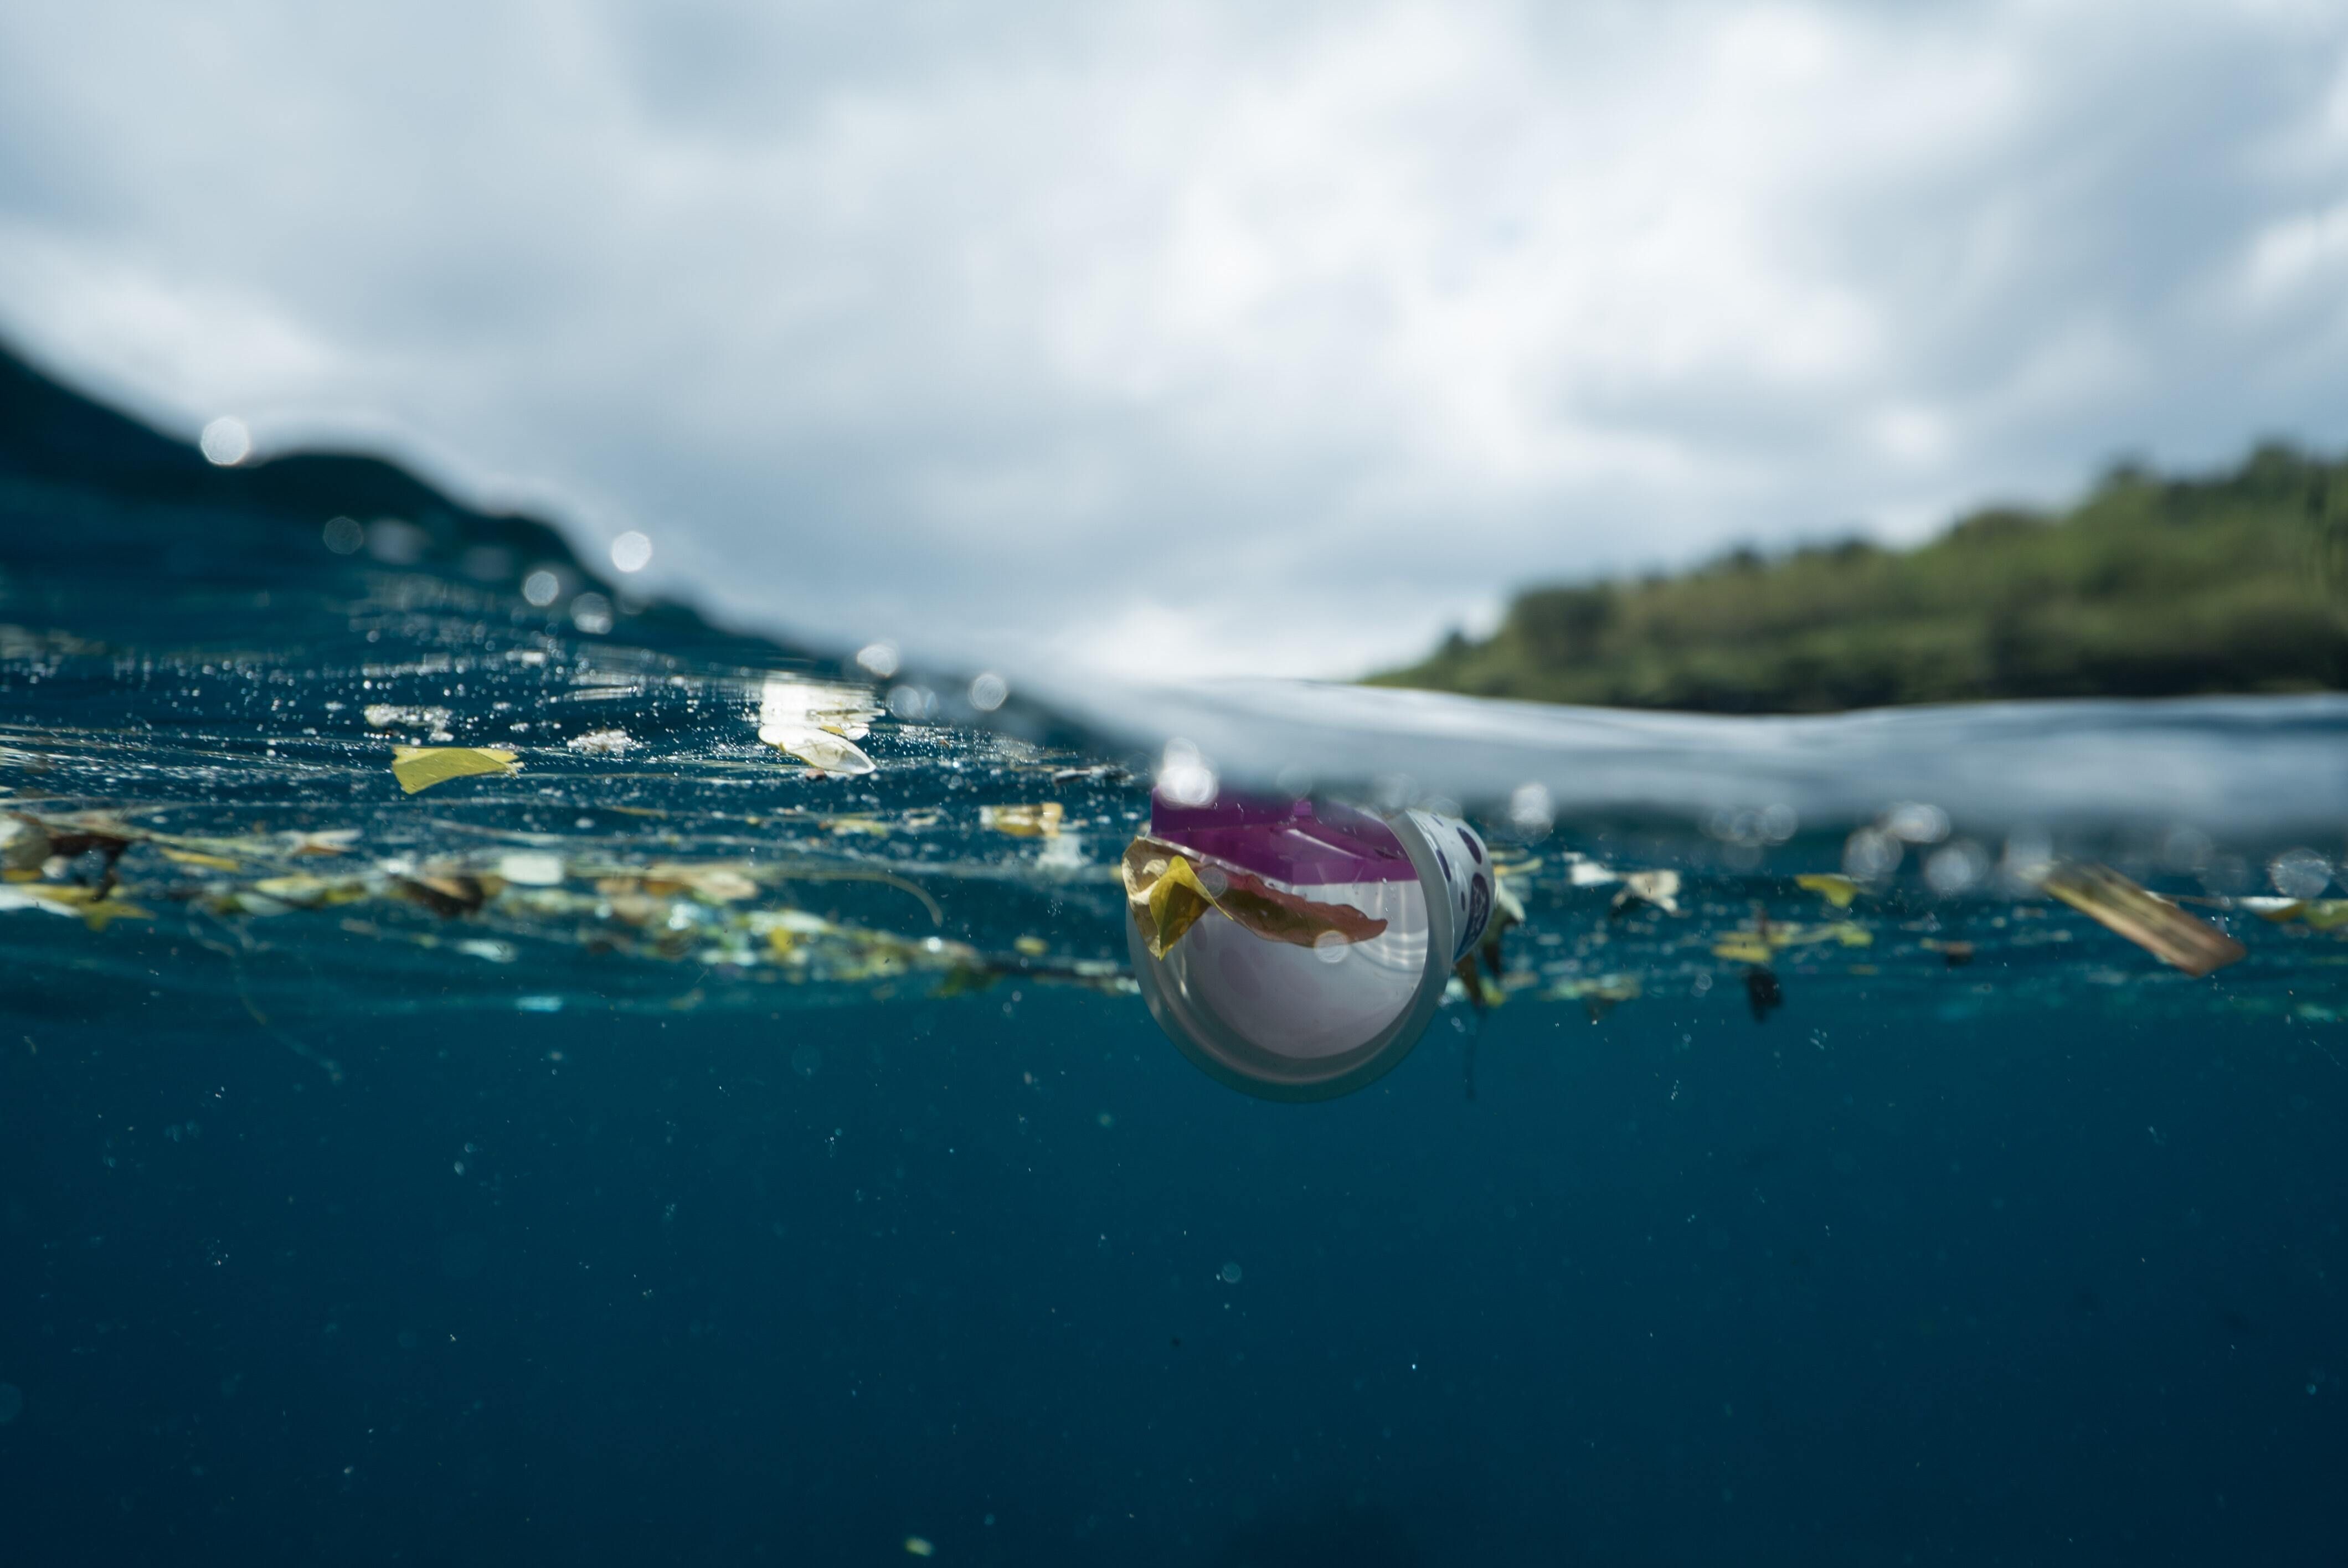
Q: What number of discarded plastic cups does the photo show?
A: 1